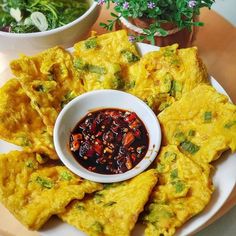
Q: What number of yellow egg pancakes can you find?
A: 8